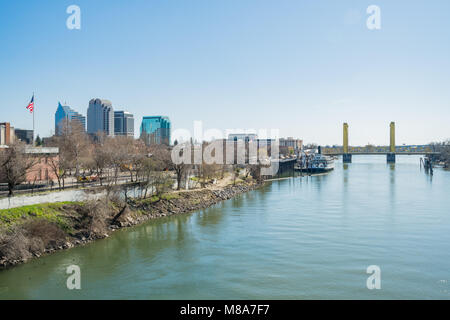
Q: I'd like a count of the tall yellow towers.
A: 2